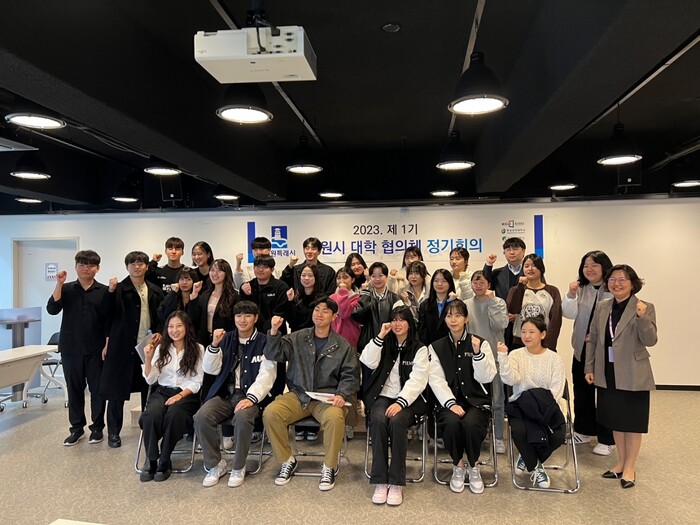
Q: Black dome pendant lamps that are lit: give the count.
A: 15